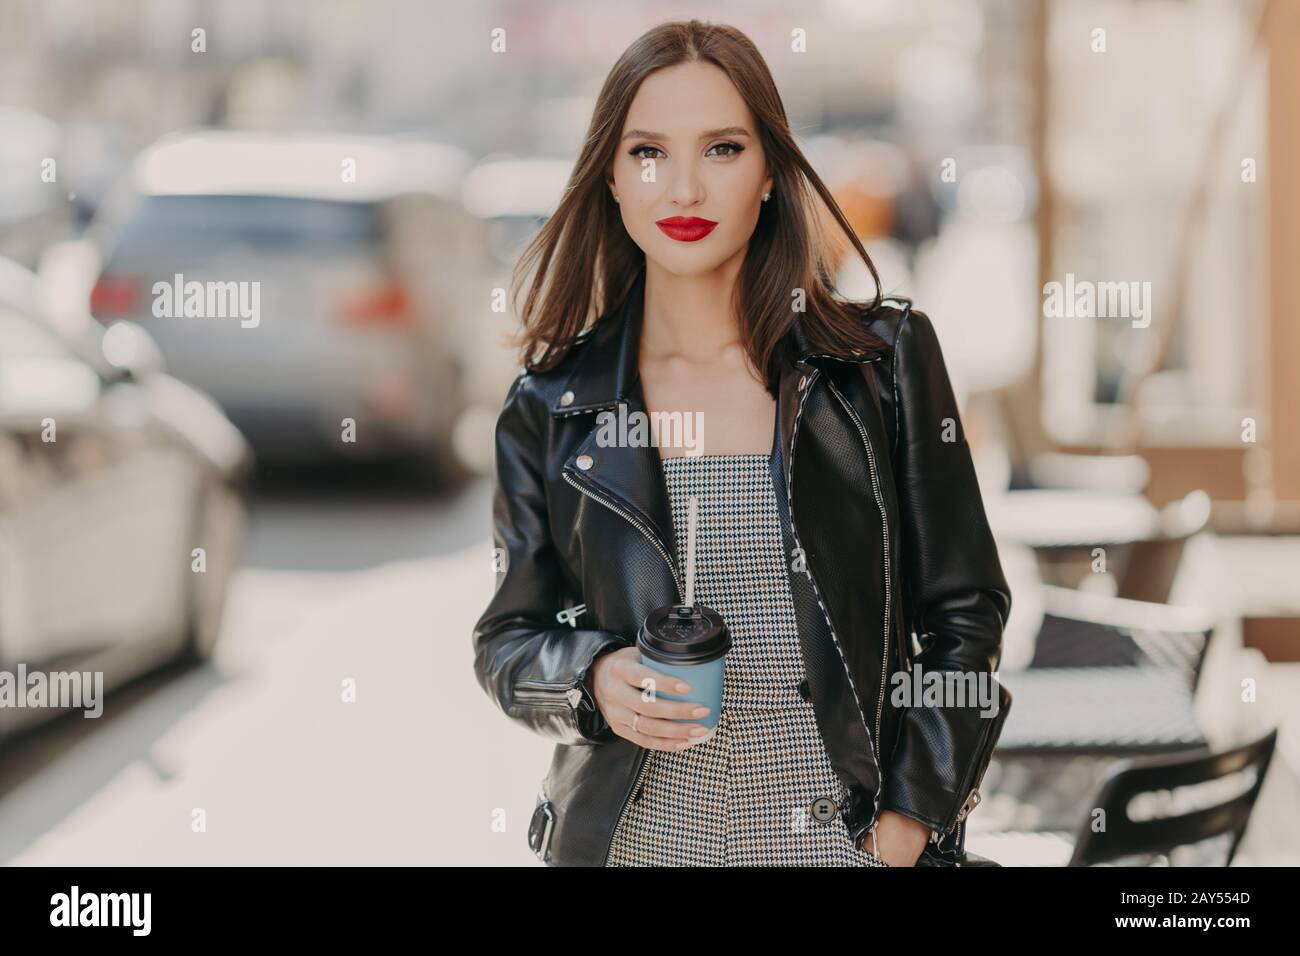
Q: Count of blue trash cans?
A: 0